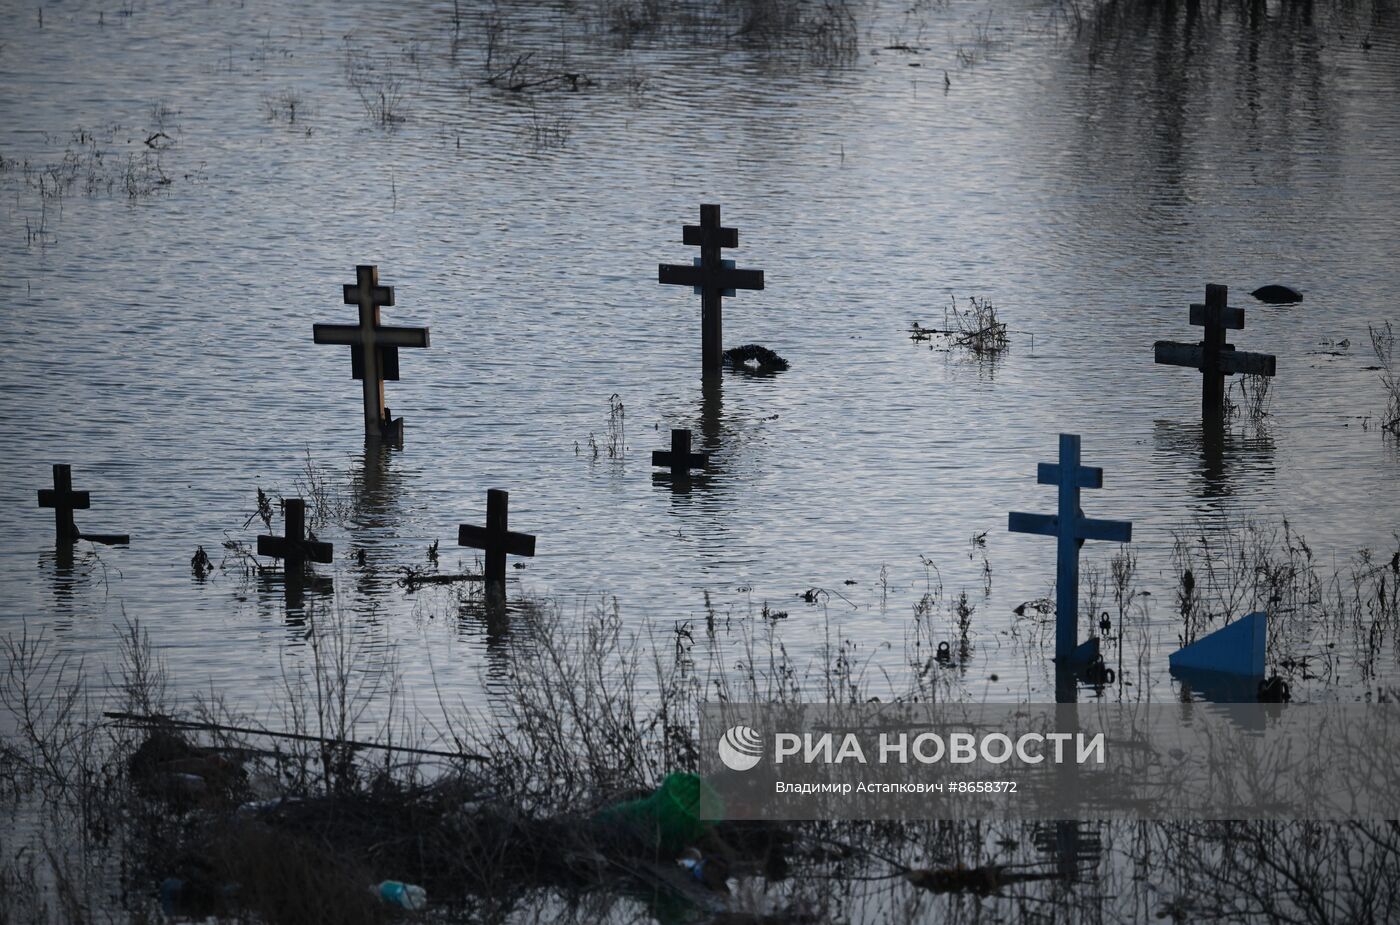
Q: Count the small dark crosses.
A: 4